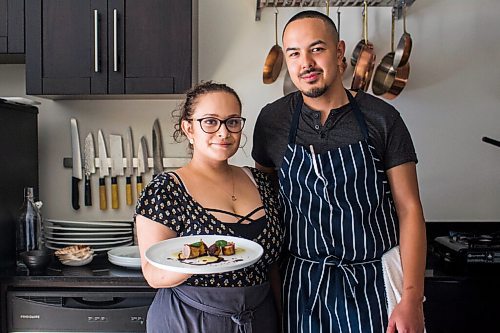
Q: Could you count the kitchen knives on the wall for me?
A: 7